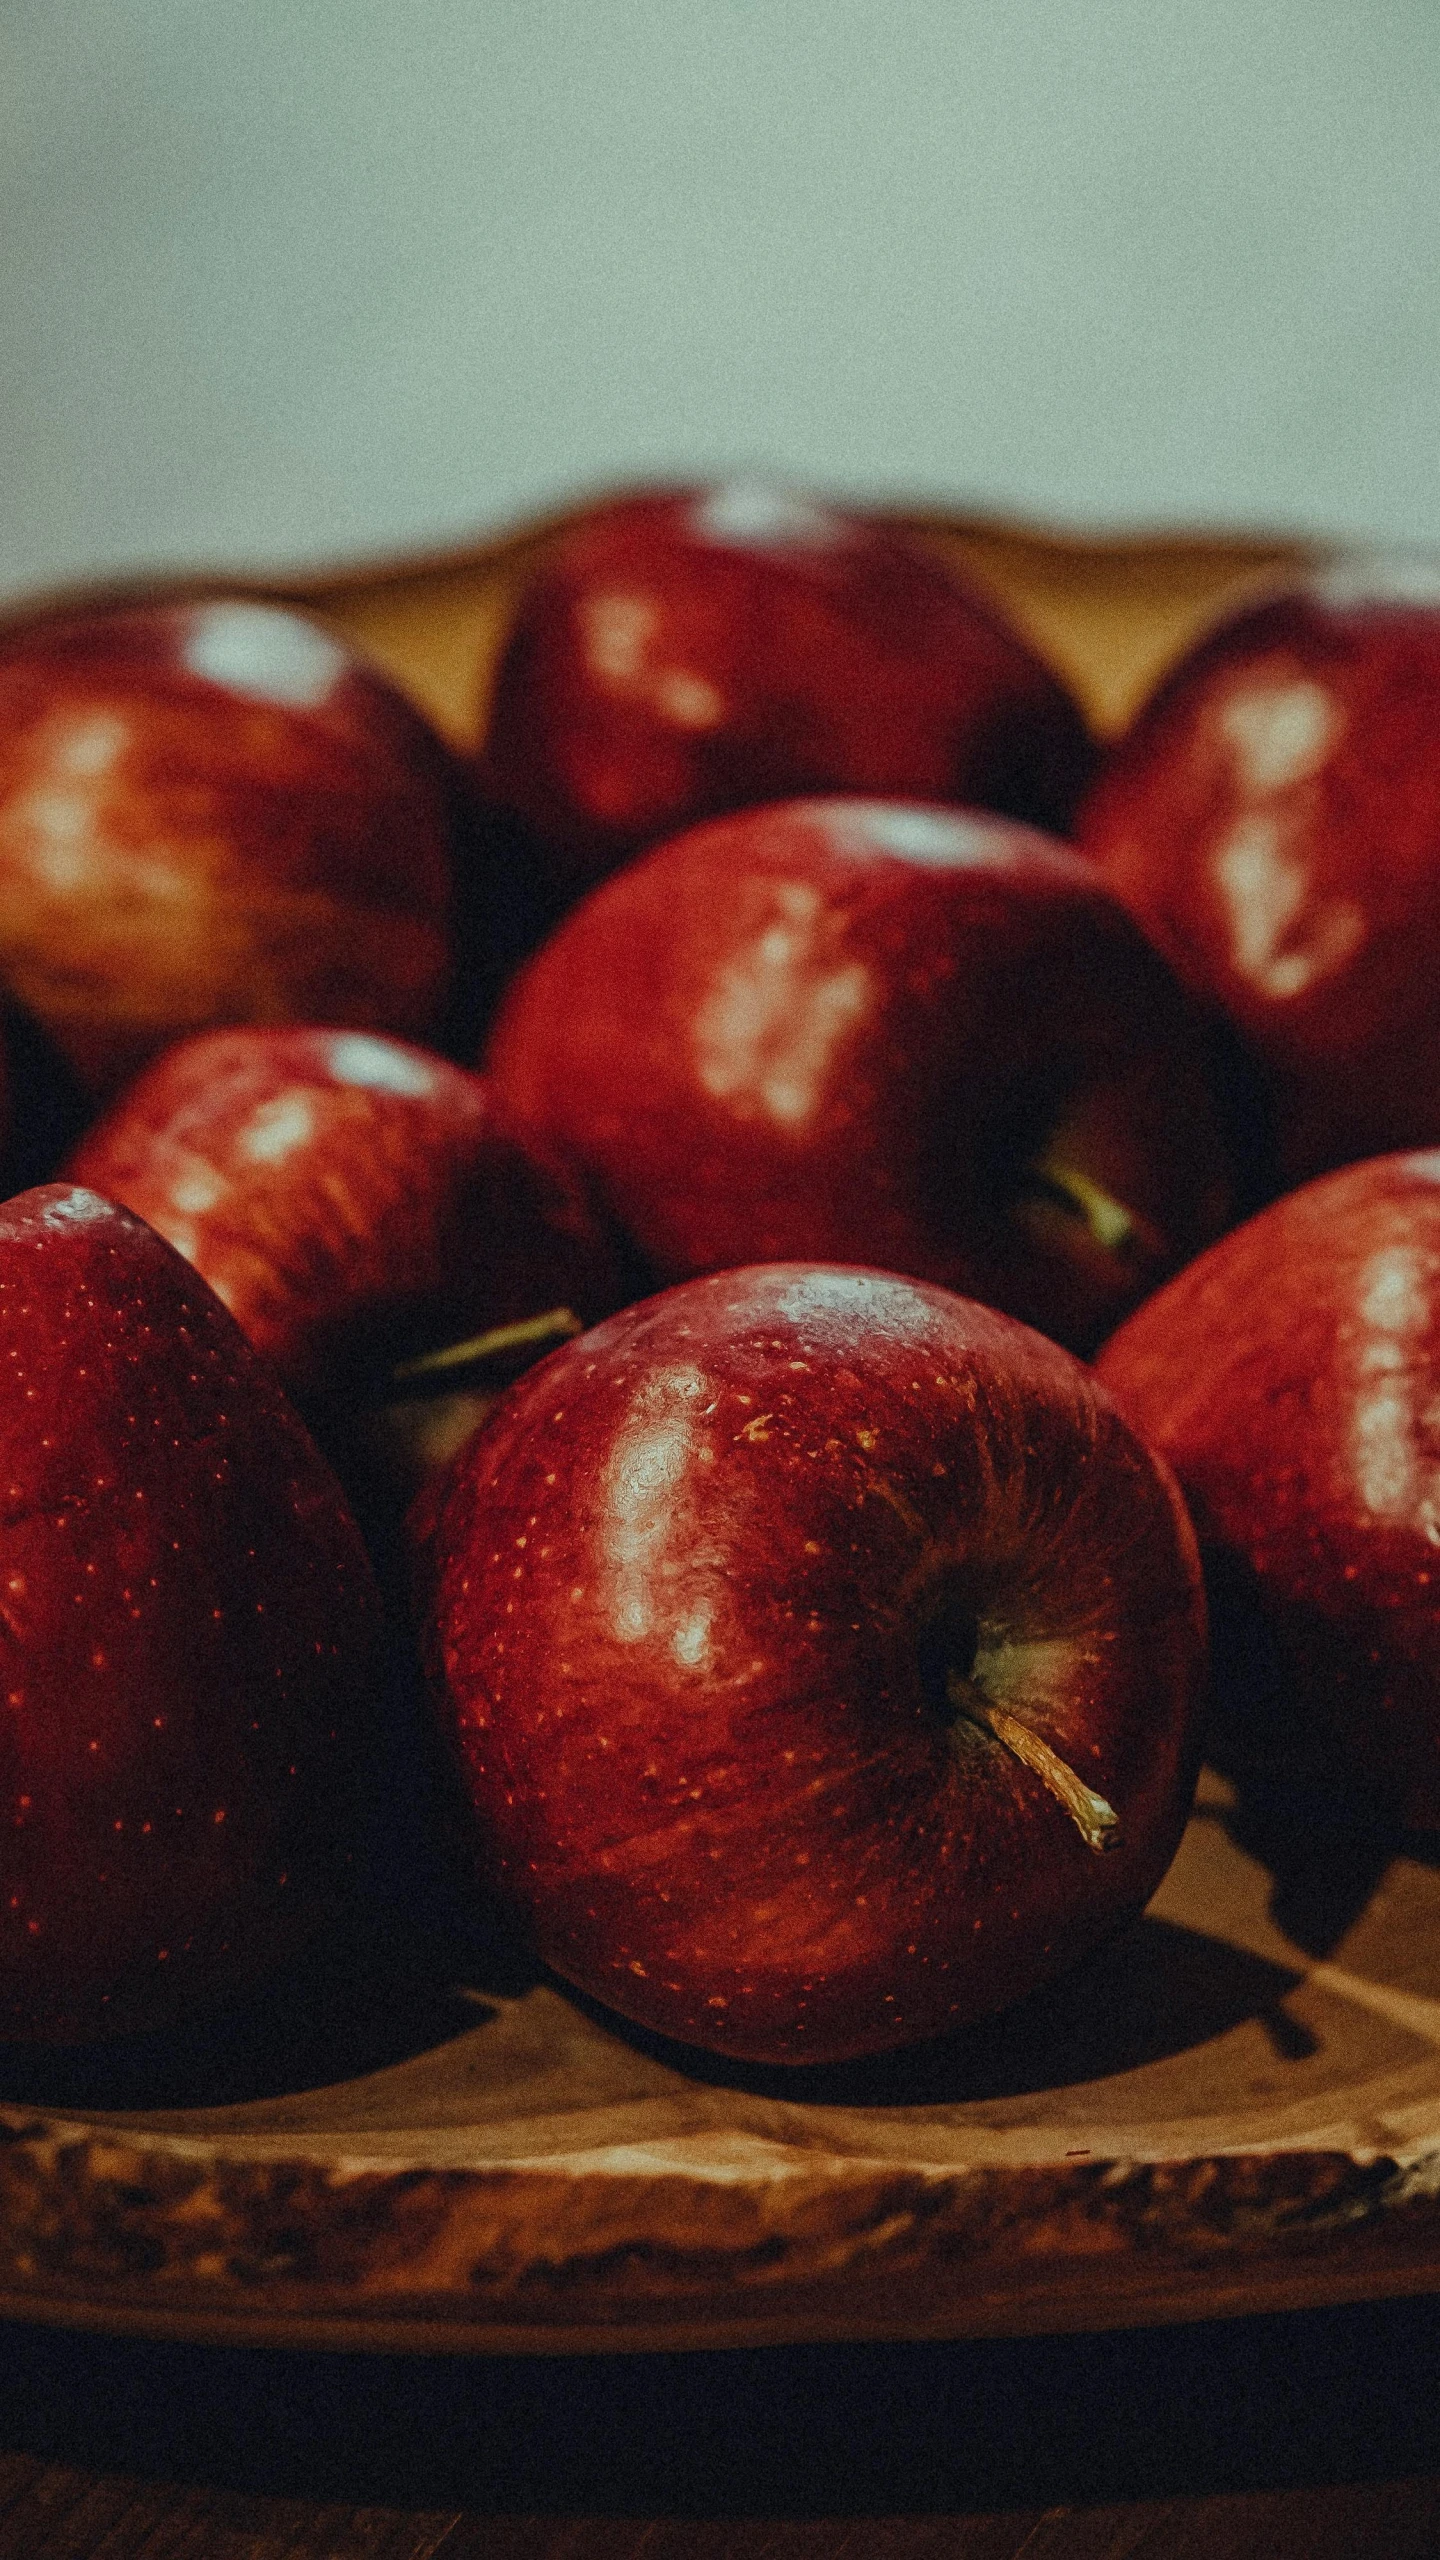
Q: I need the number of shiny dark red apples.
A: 8